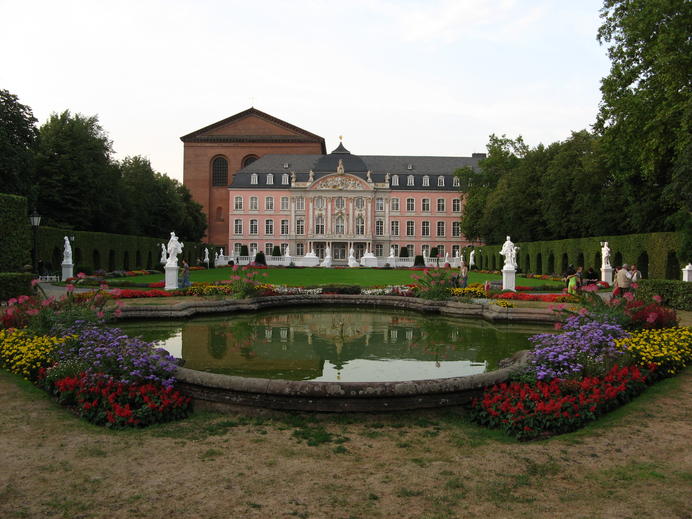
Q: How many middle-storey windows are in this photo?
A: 14